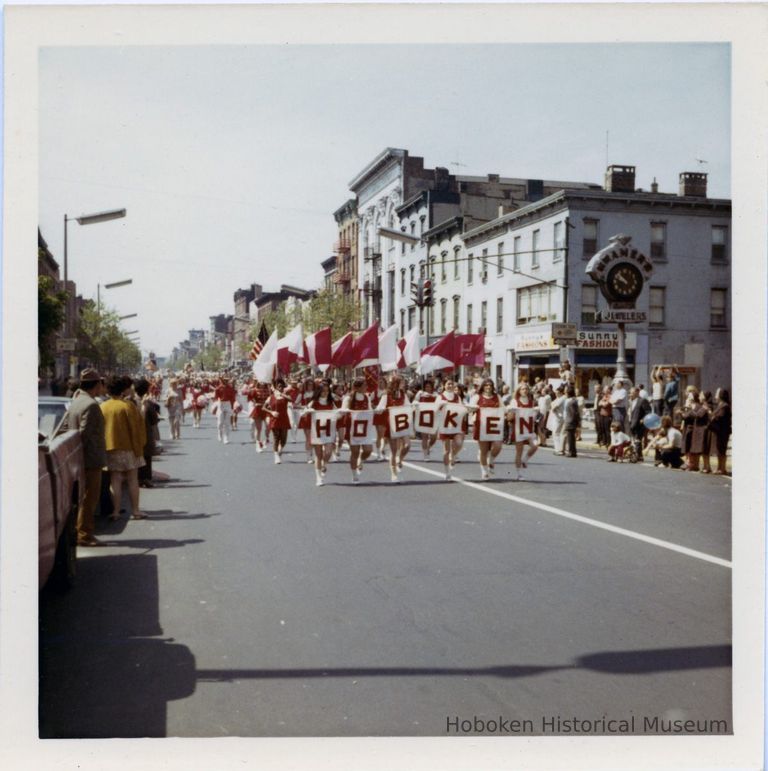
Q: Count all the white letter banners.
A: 7